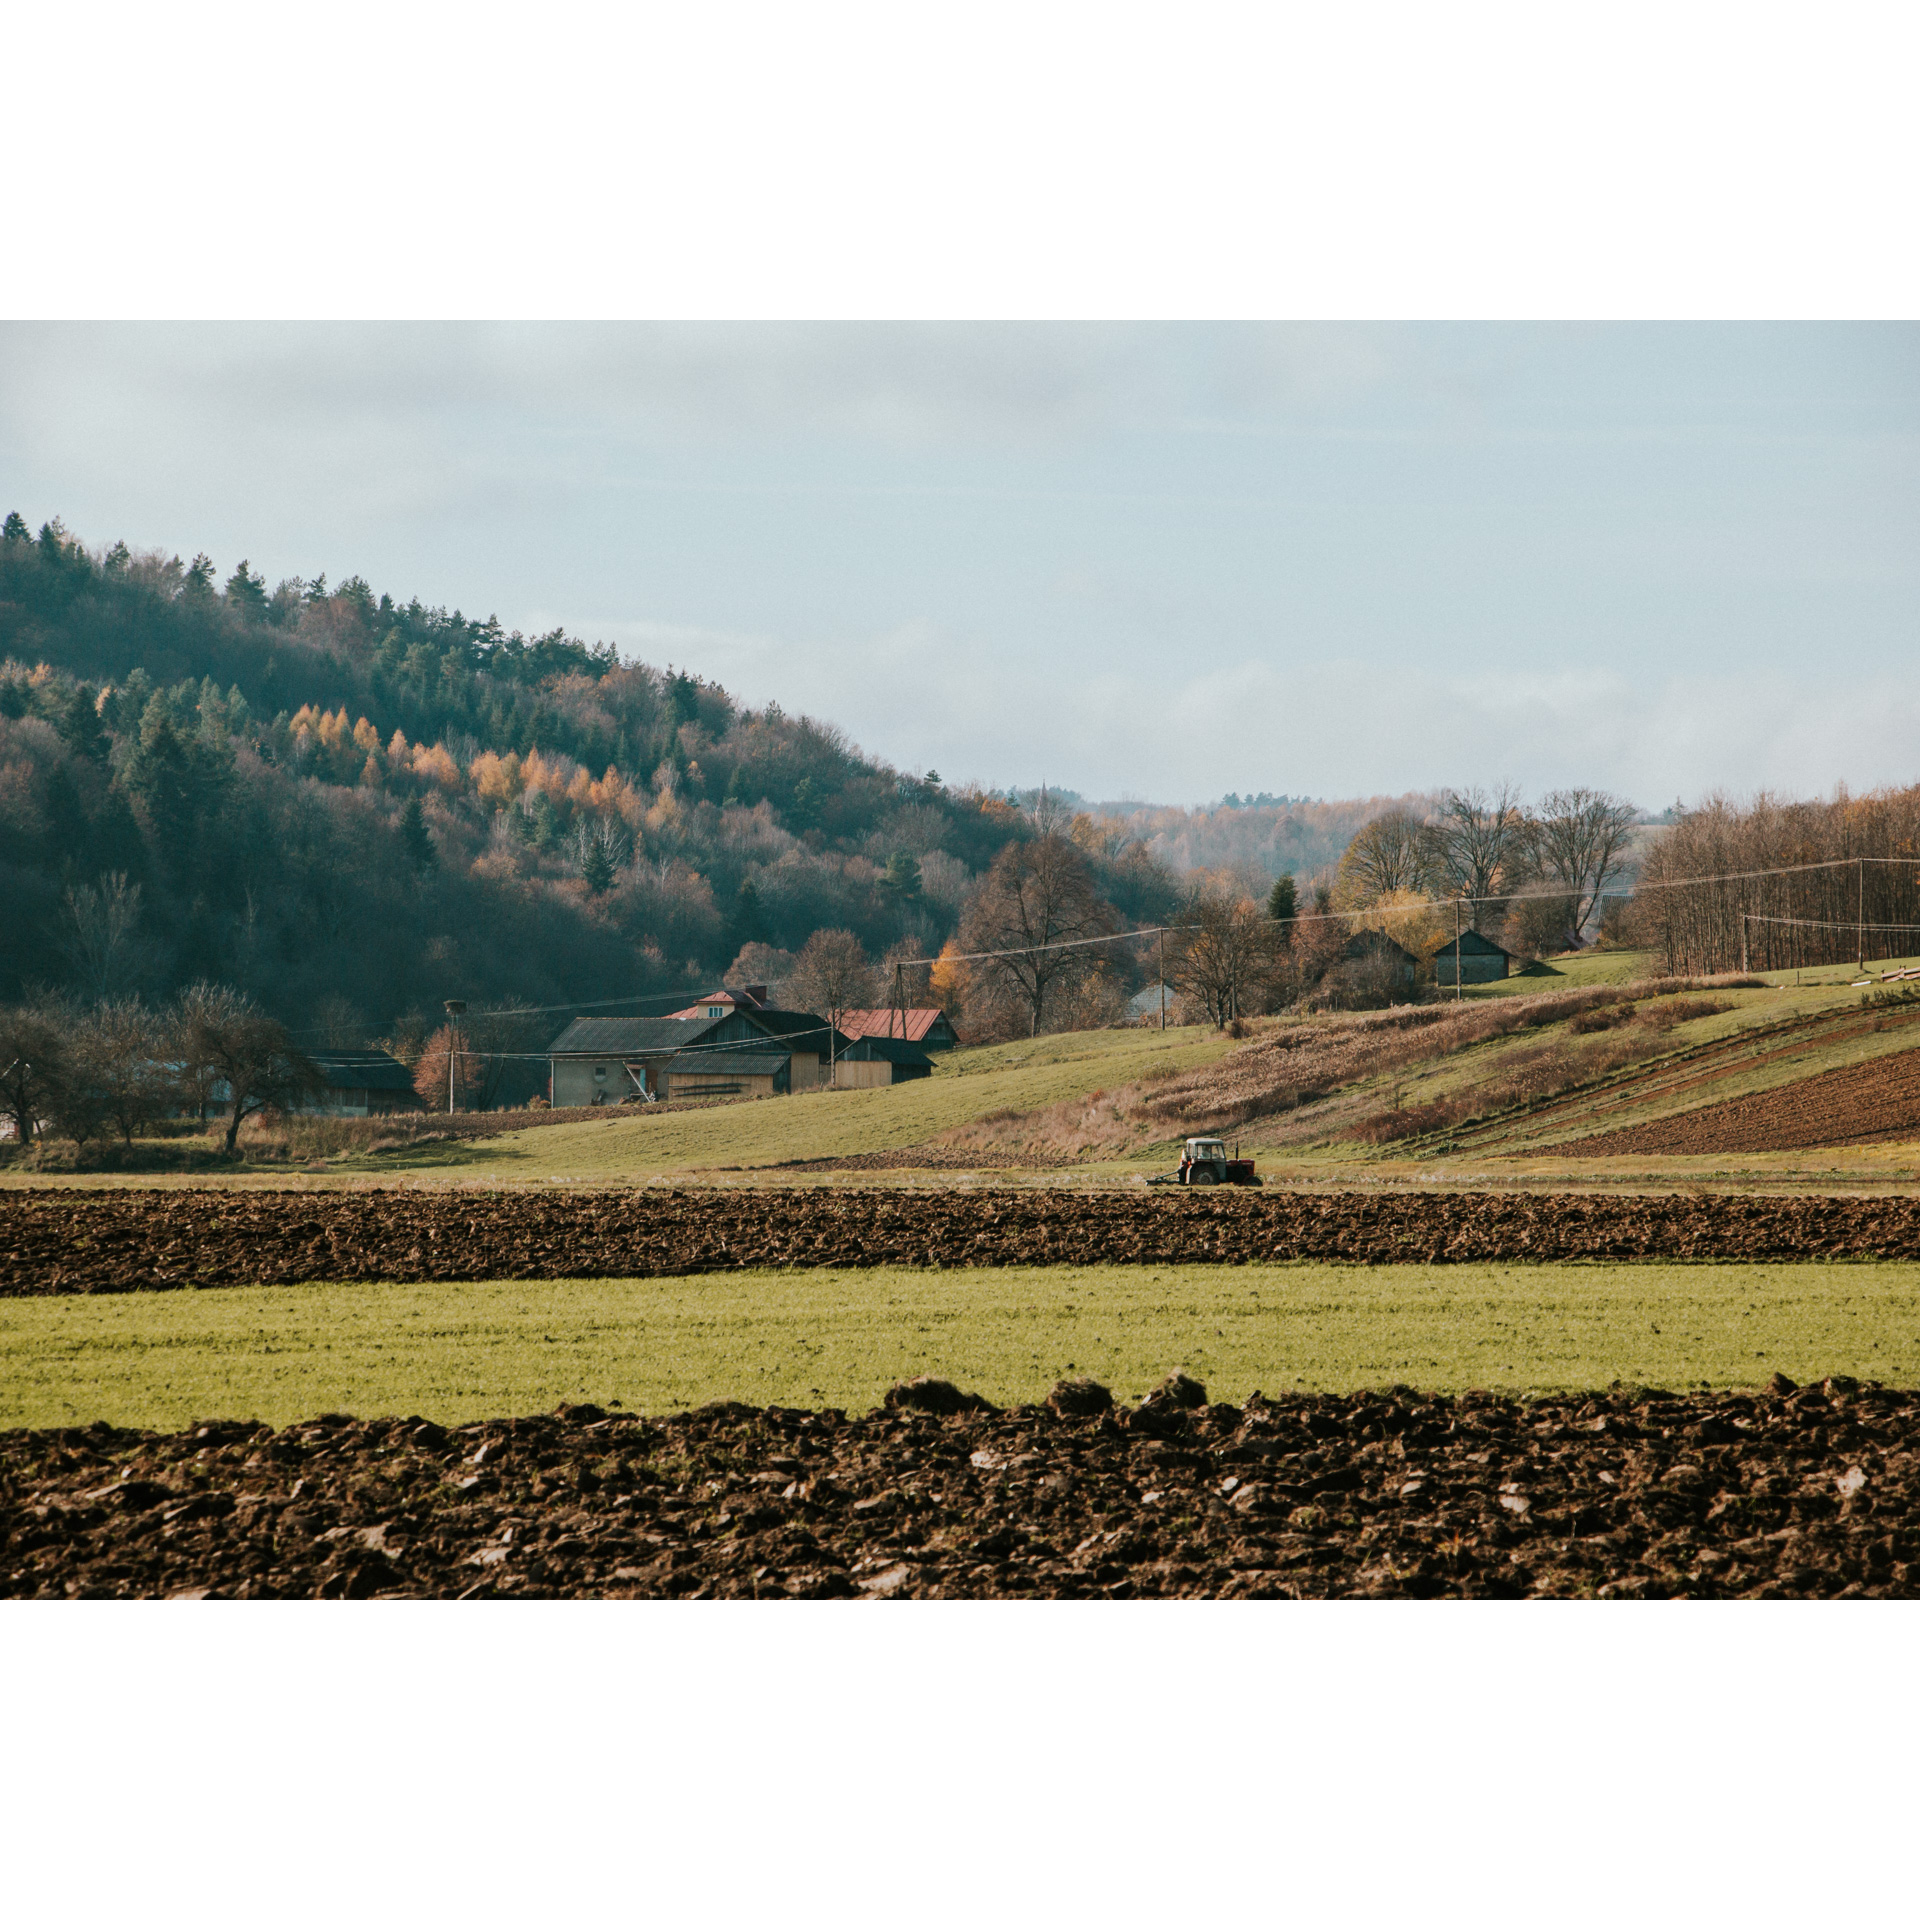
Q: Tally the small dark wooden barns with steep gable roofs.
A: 2